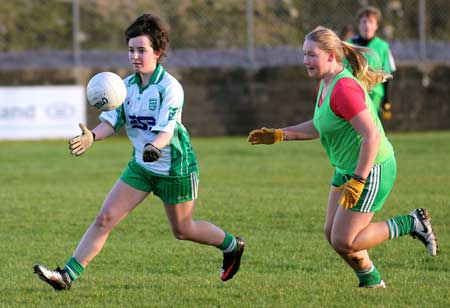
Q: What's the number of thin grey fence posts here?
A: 3